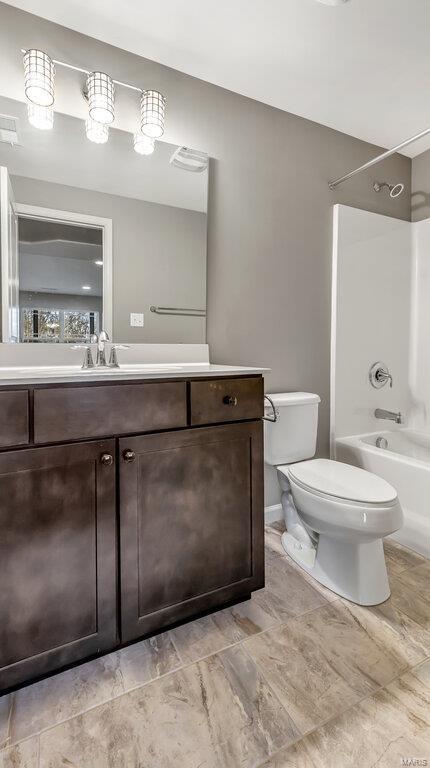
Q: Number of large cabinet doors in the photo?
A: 2